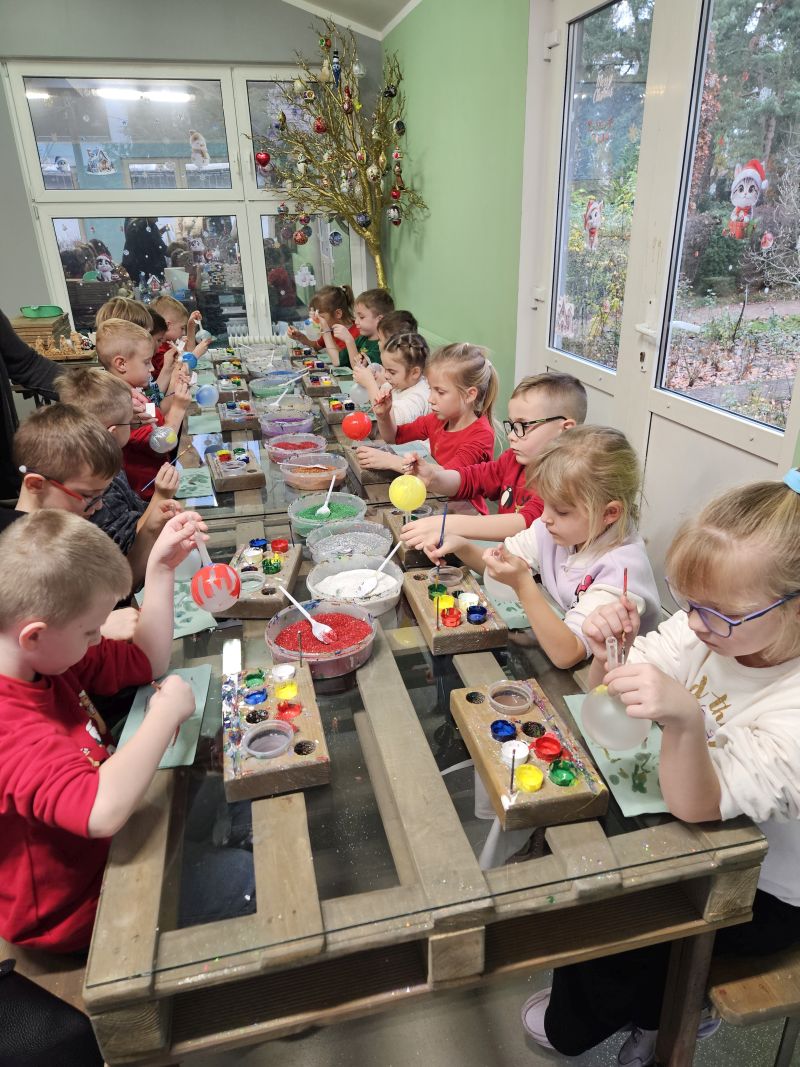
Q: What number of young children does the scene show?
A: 15